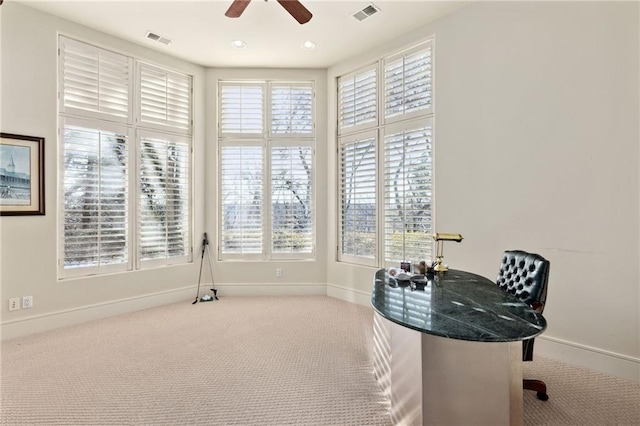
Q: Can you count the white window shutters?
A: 12